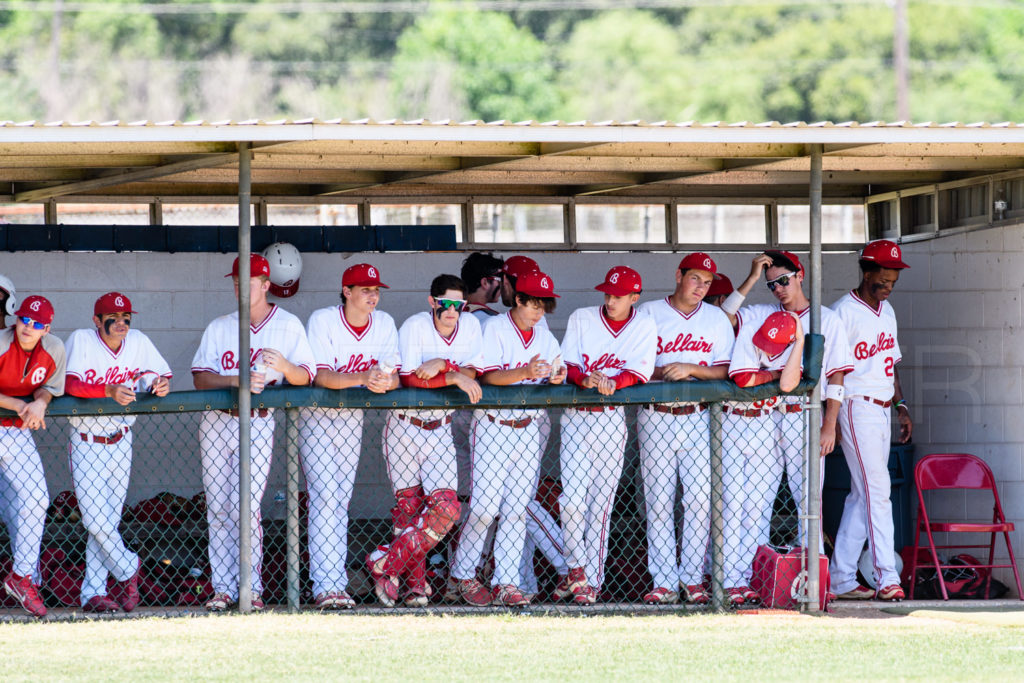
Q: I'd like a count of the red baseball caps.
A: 12